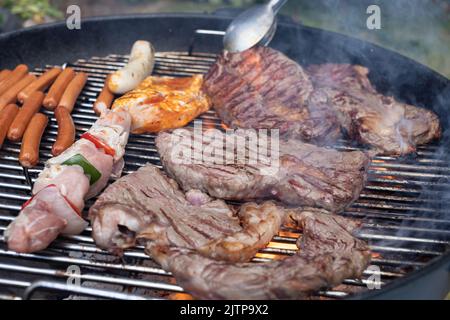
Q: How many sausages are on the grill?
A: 12